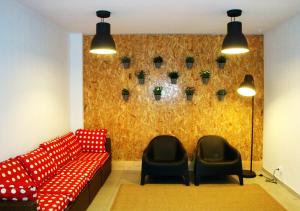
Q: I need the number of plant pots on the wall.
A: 11